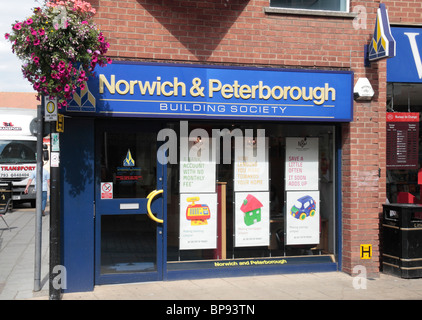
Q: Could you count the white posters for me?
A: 6